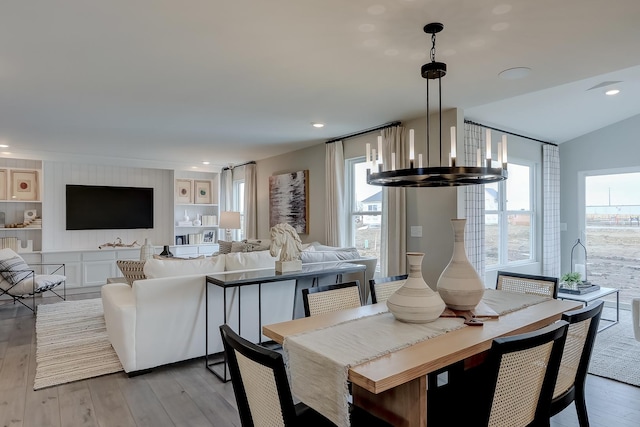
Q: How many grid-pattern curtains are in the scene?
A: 2